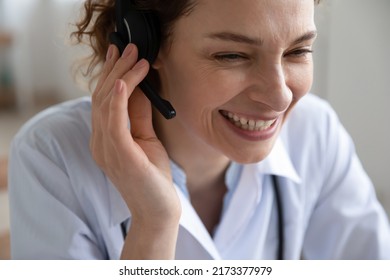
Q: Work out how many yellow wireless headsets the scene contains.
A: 0